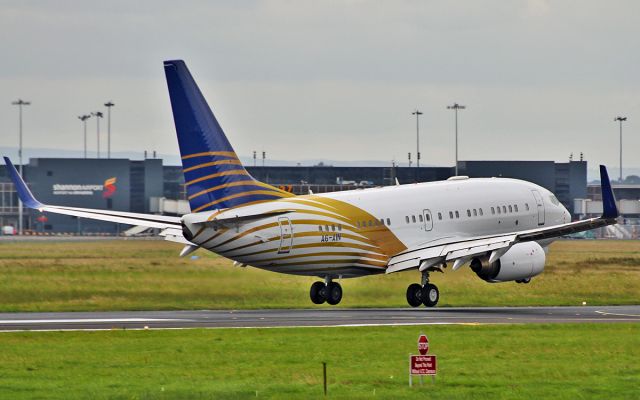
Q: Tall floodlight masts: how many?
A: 7